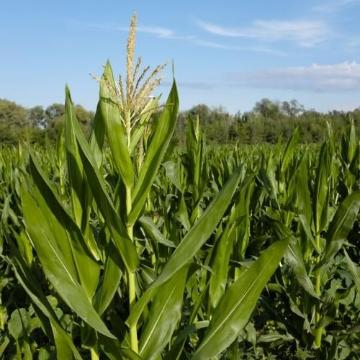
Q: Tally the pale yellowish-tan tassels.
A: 1